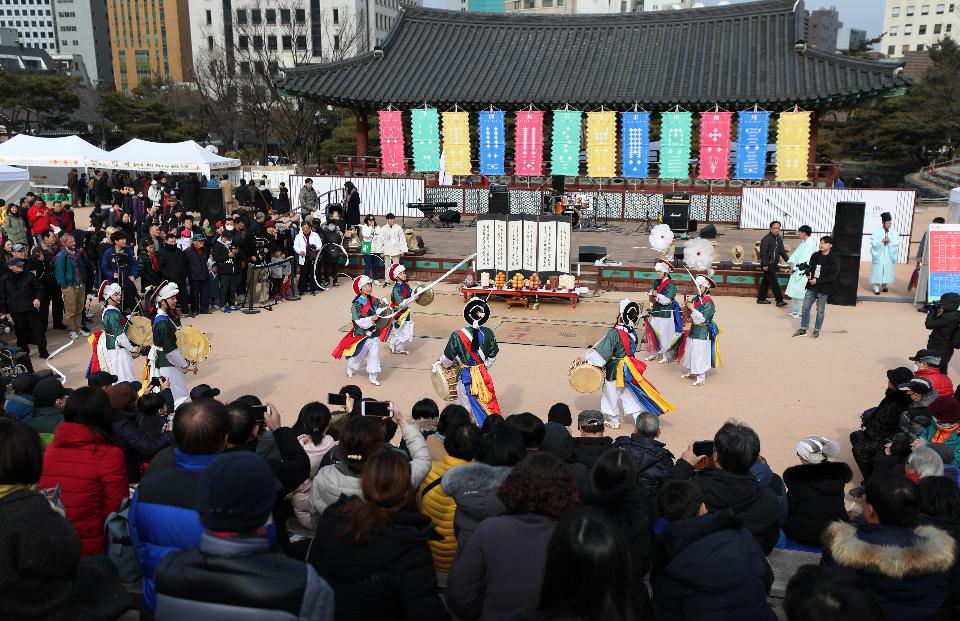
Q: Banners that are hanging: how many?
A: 12